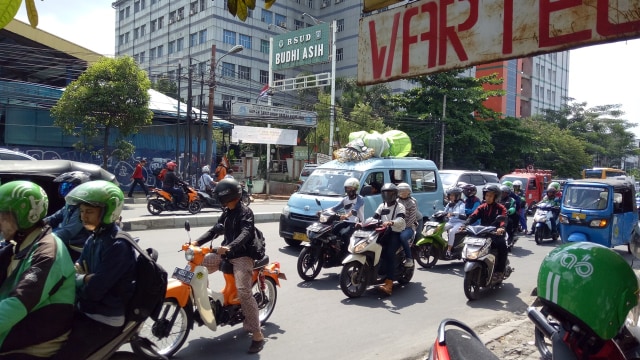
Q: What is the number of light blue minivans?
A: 1